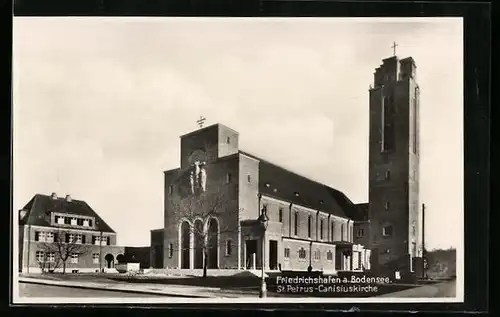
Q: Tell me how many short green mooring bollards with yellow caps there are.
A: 0